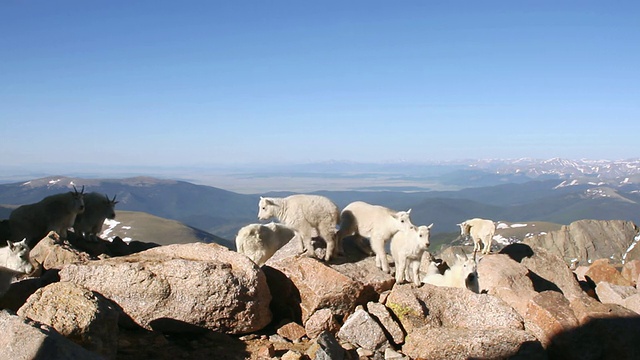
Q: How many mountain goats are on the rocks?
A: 9